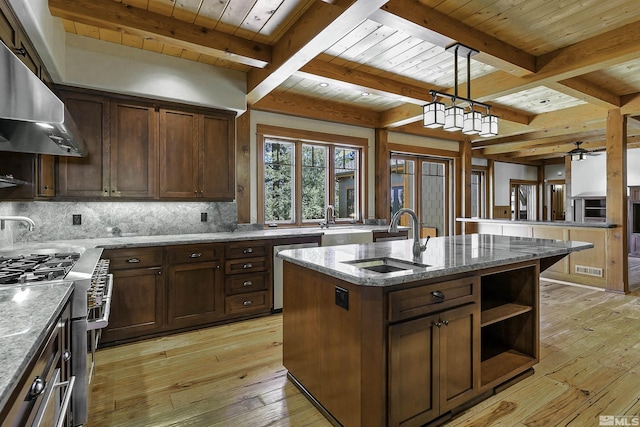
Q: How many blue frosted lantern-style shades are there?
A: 0